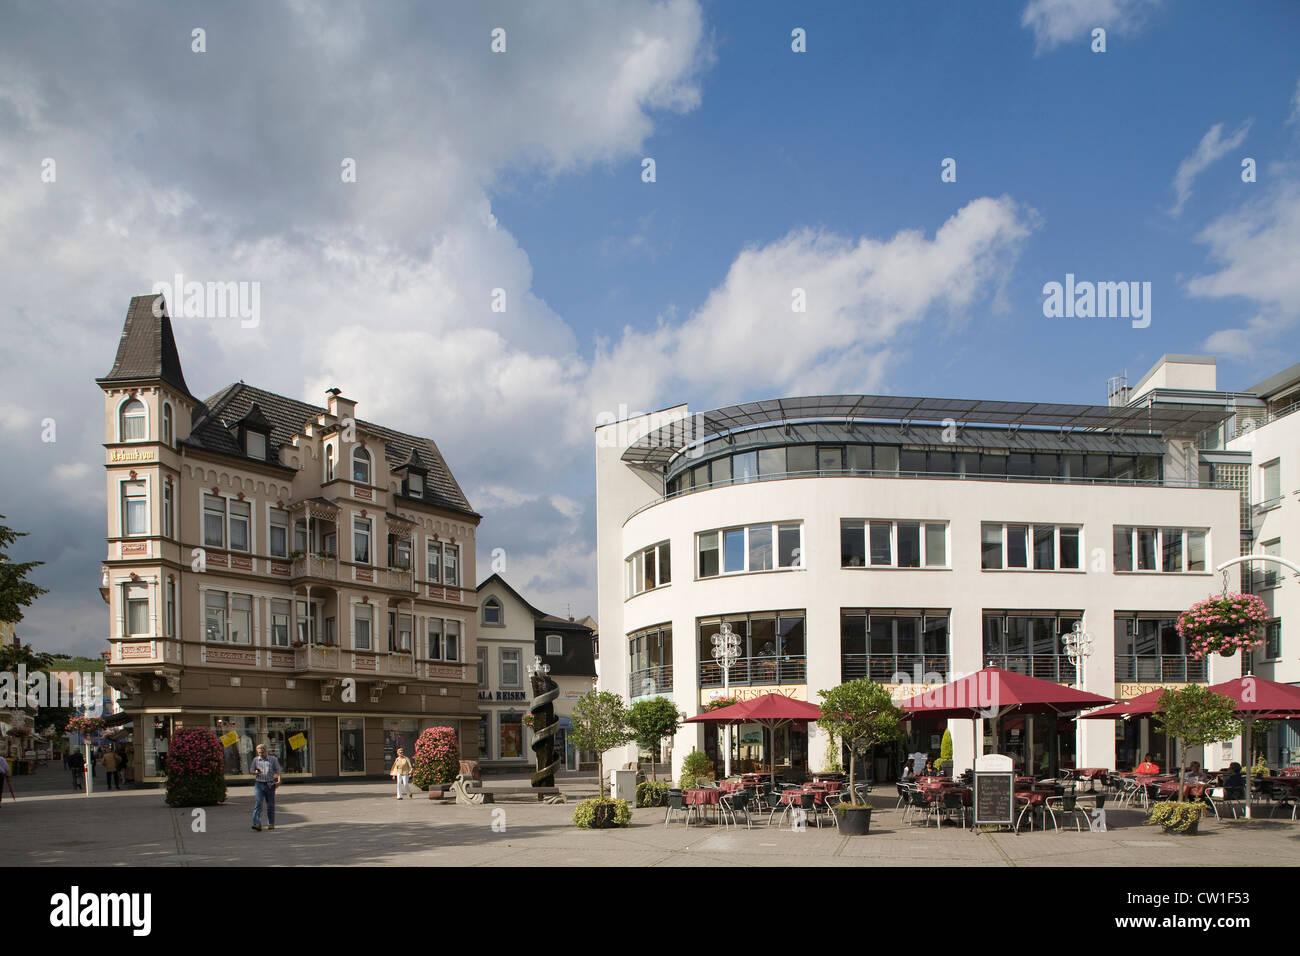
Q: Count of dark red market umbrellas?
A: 4